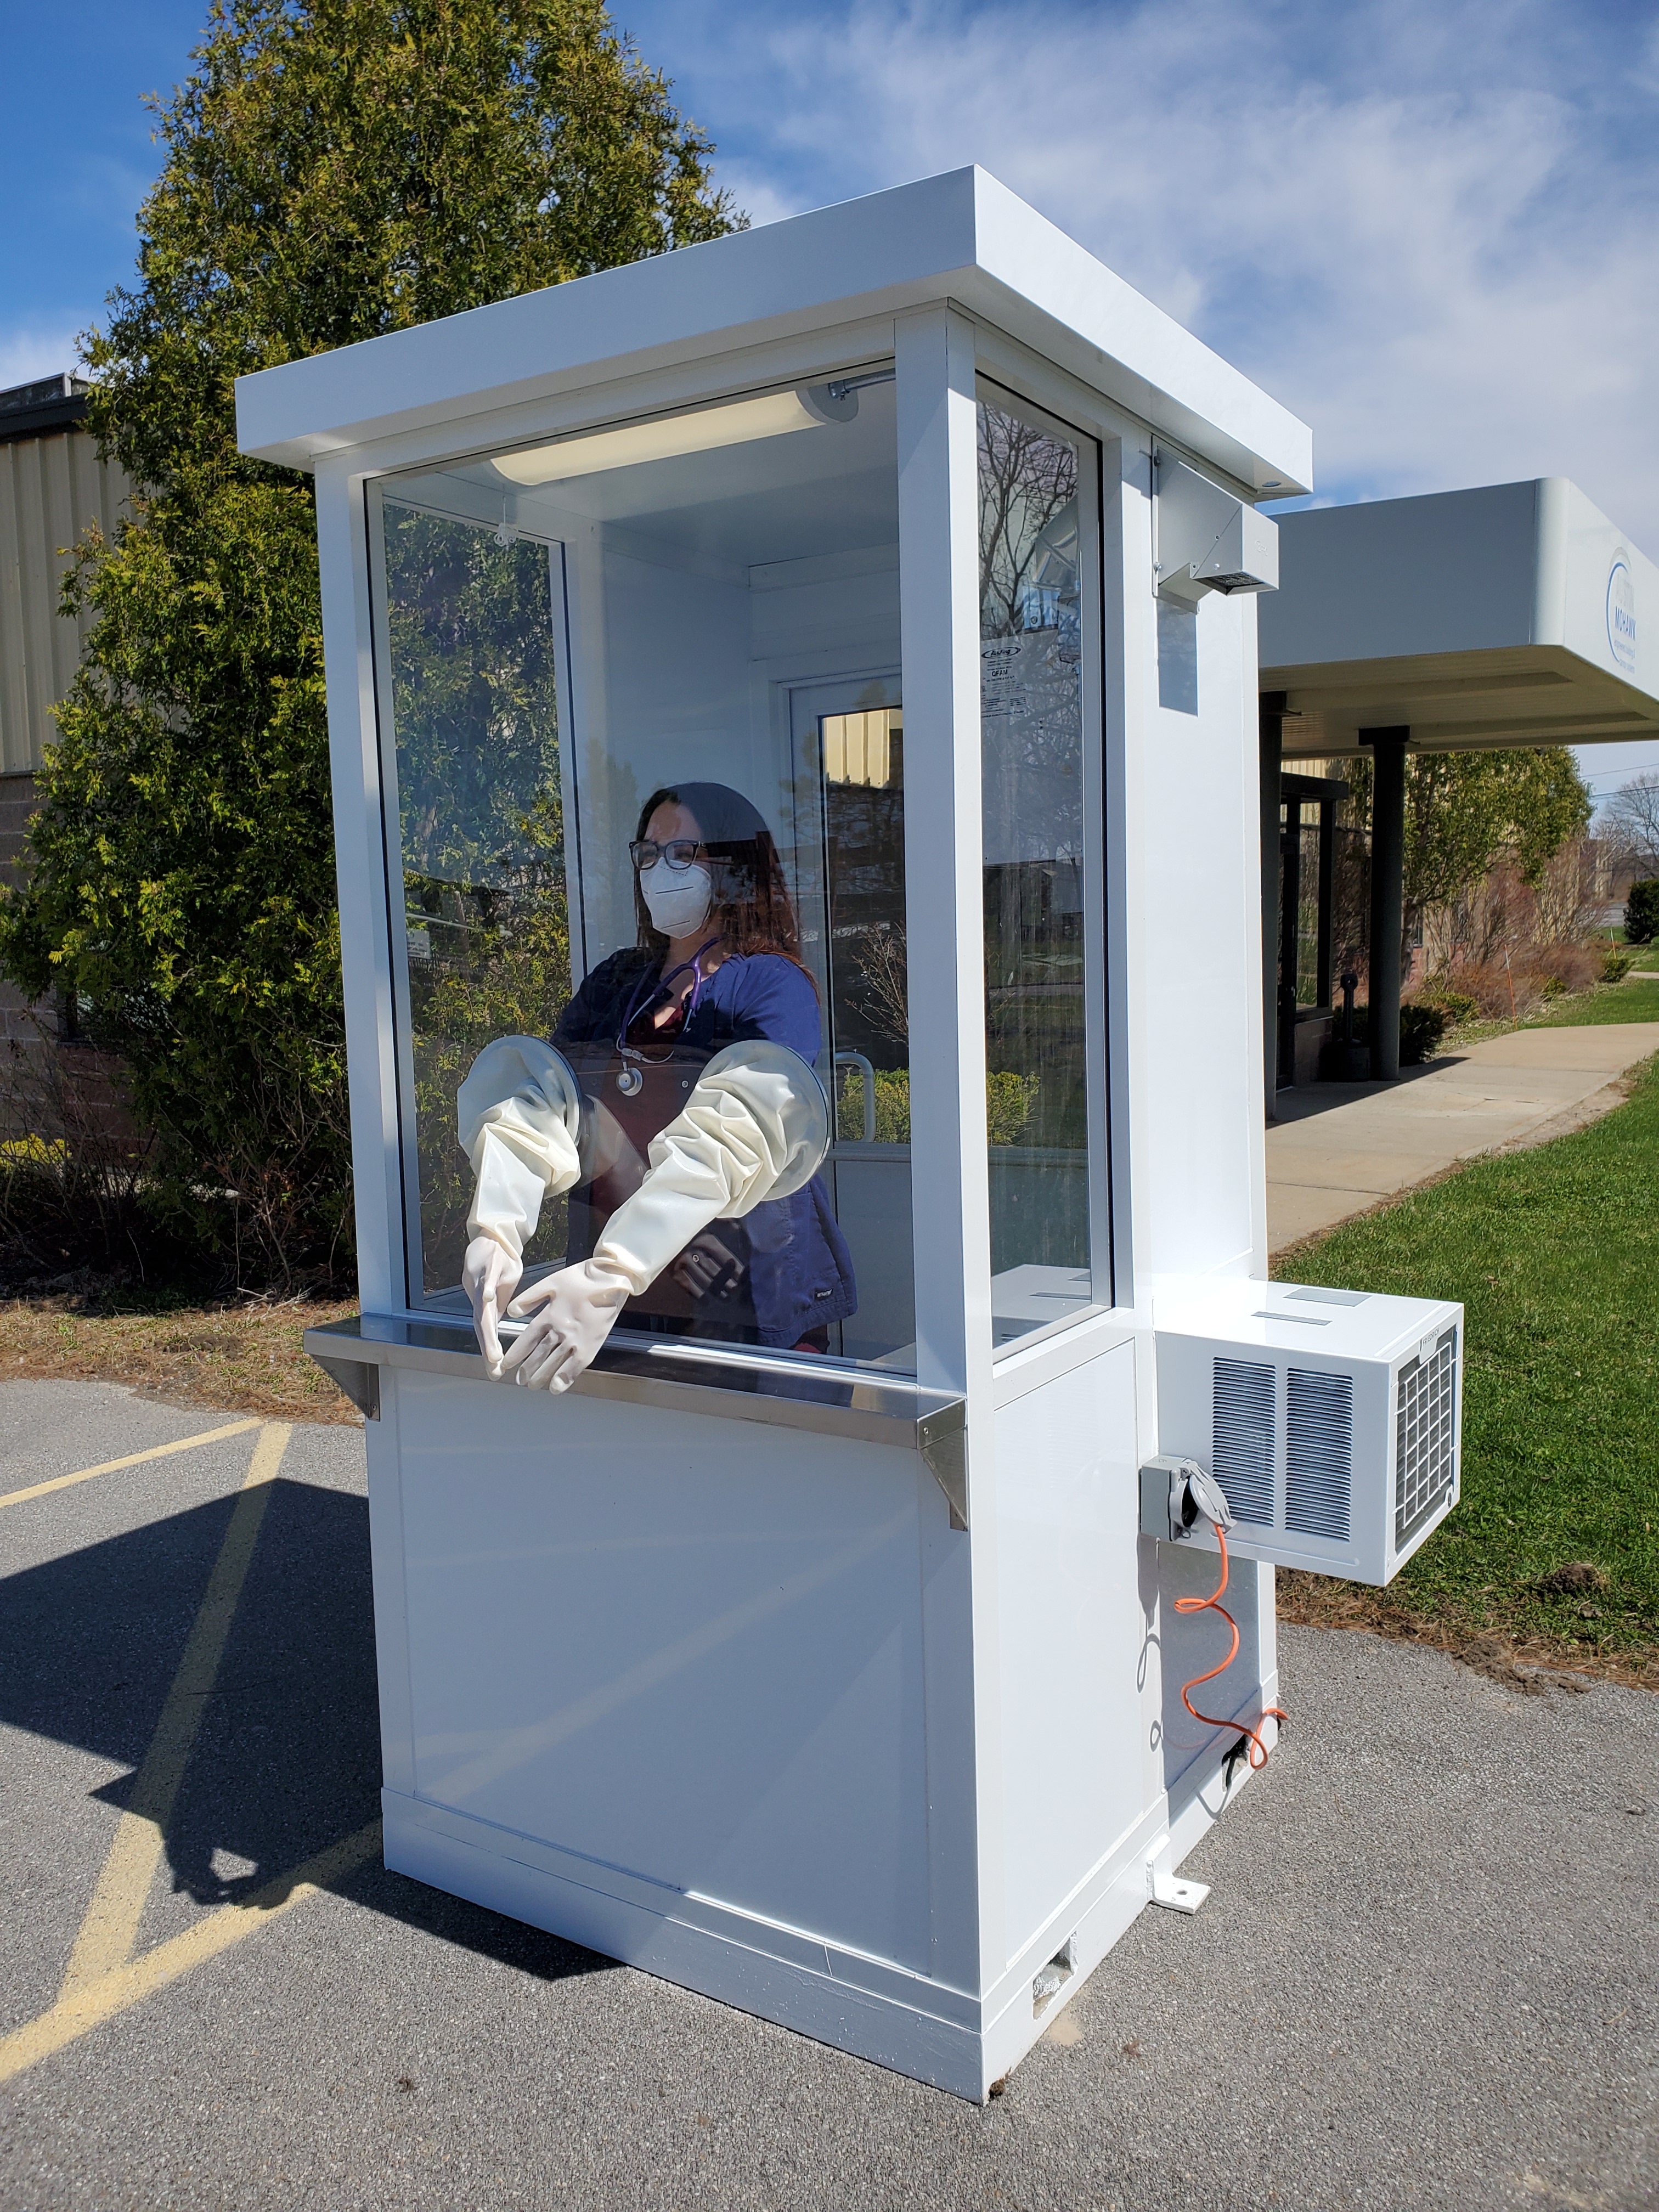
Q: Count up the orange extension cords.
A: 1